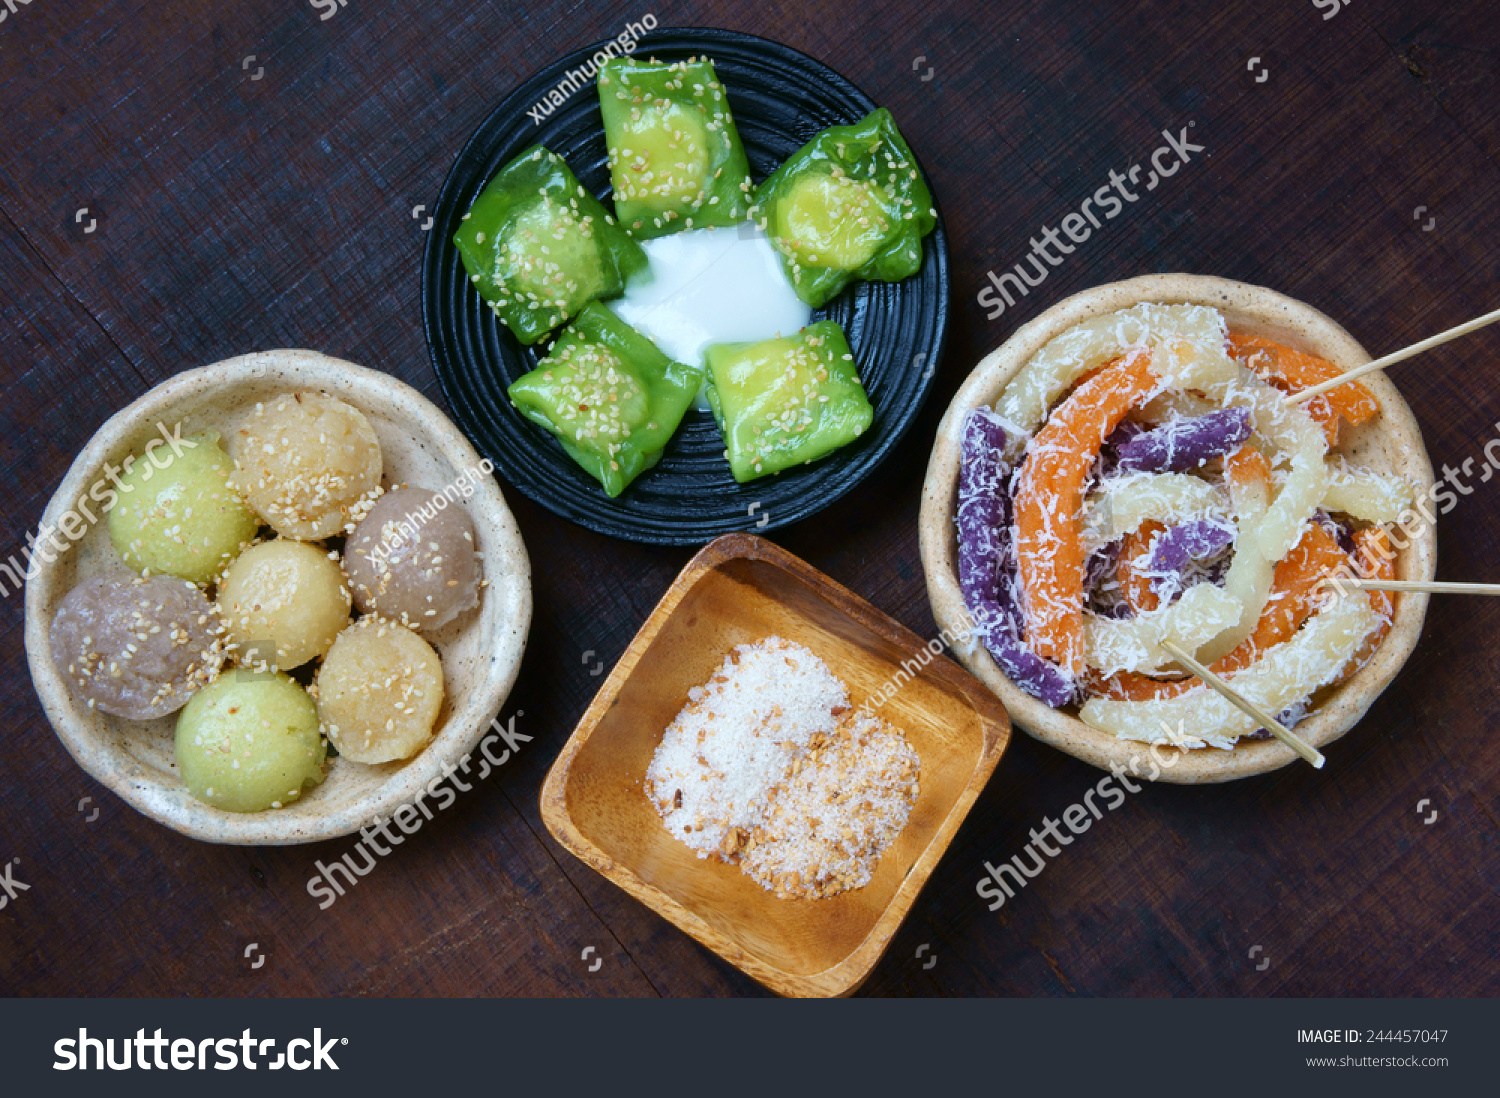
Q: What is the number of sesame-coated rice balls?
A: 7